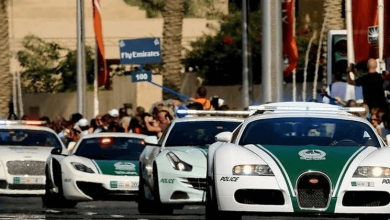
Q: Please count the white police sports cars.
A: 4